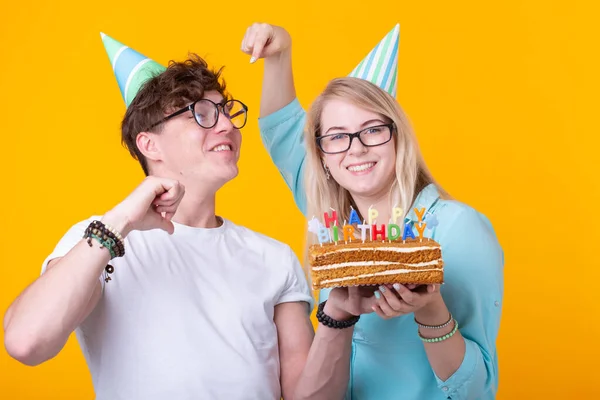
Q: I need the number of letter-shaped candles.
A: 13